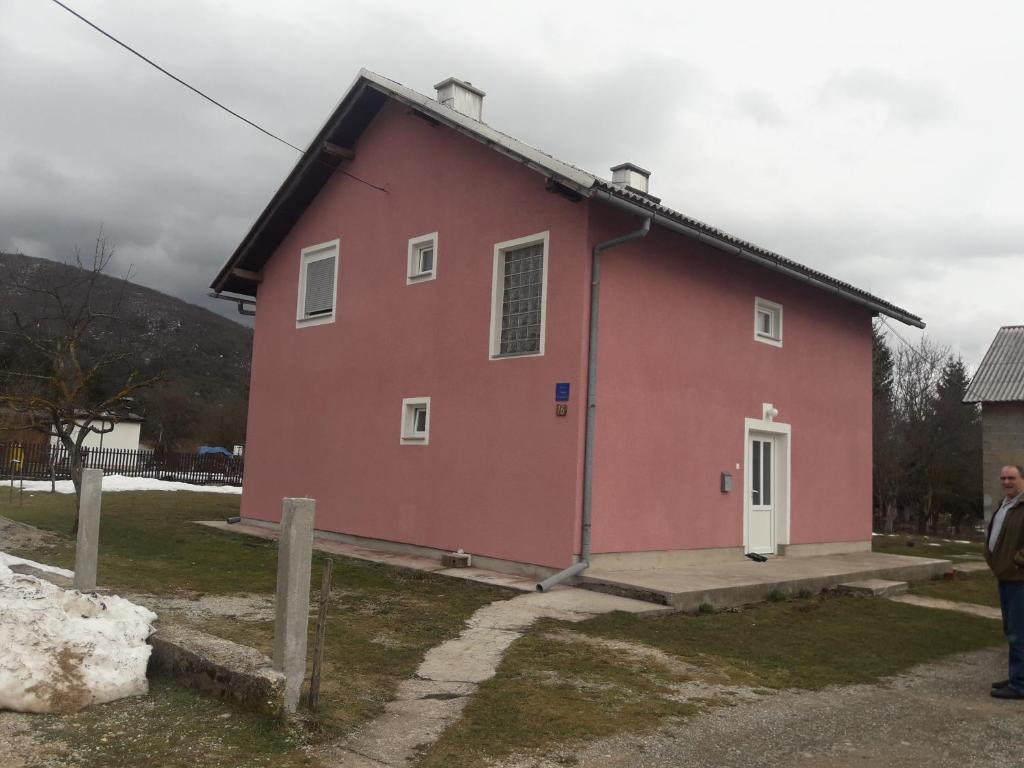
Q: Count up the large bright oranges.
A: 0